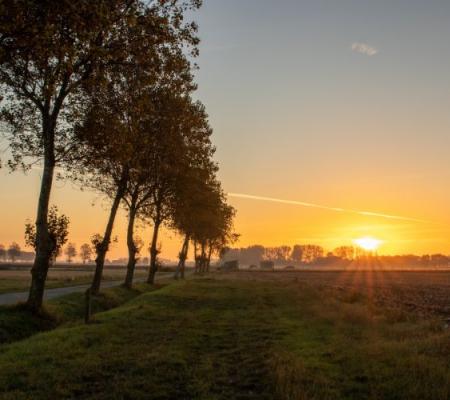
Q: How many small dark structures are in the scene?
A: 2